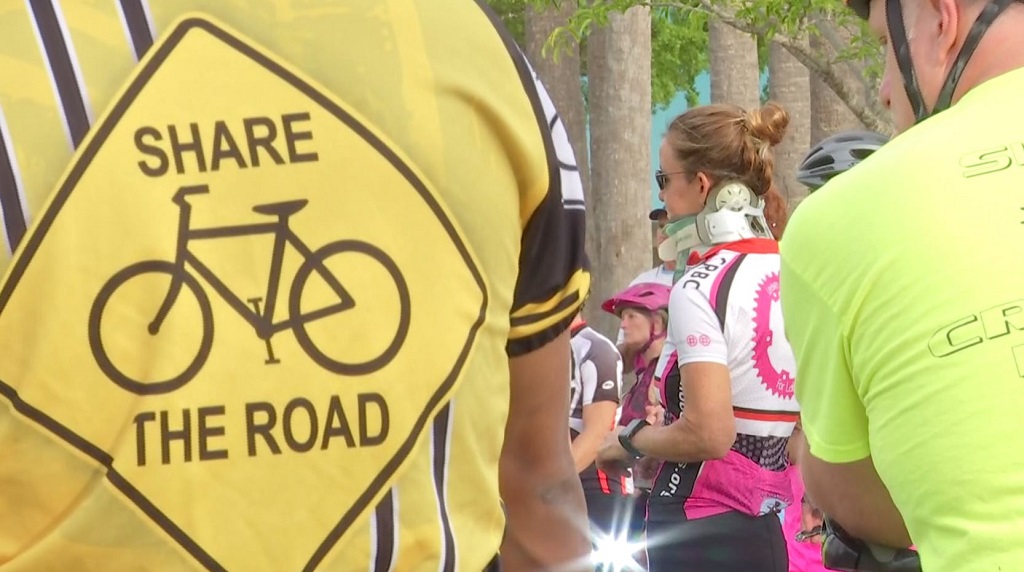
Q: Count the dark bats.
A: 0